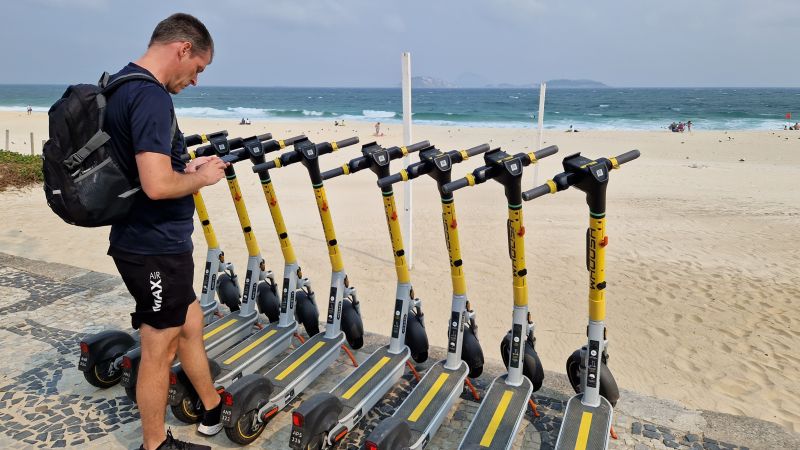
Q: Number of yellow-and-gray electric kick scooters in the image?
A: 8